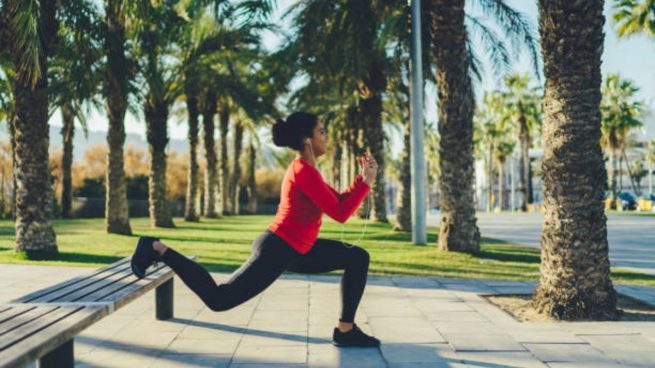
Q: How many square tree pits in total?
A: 1